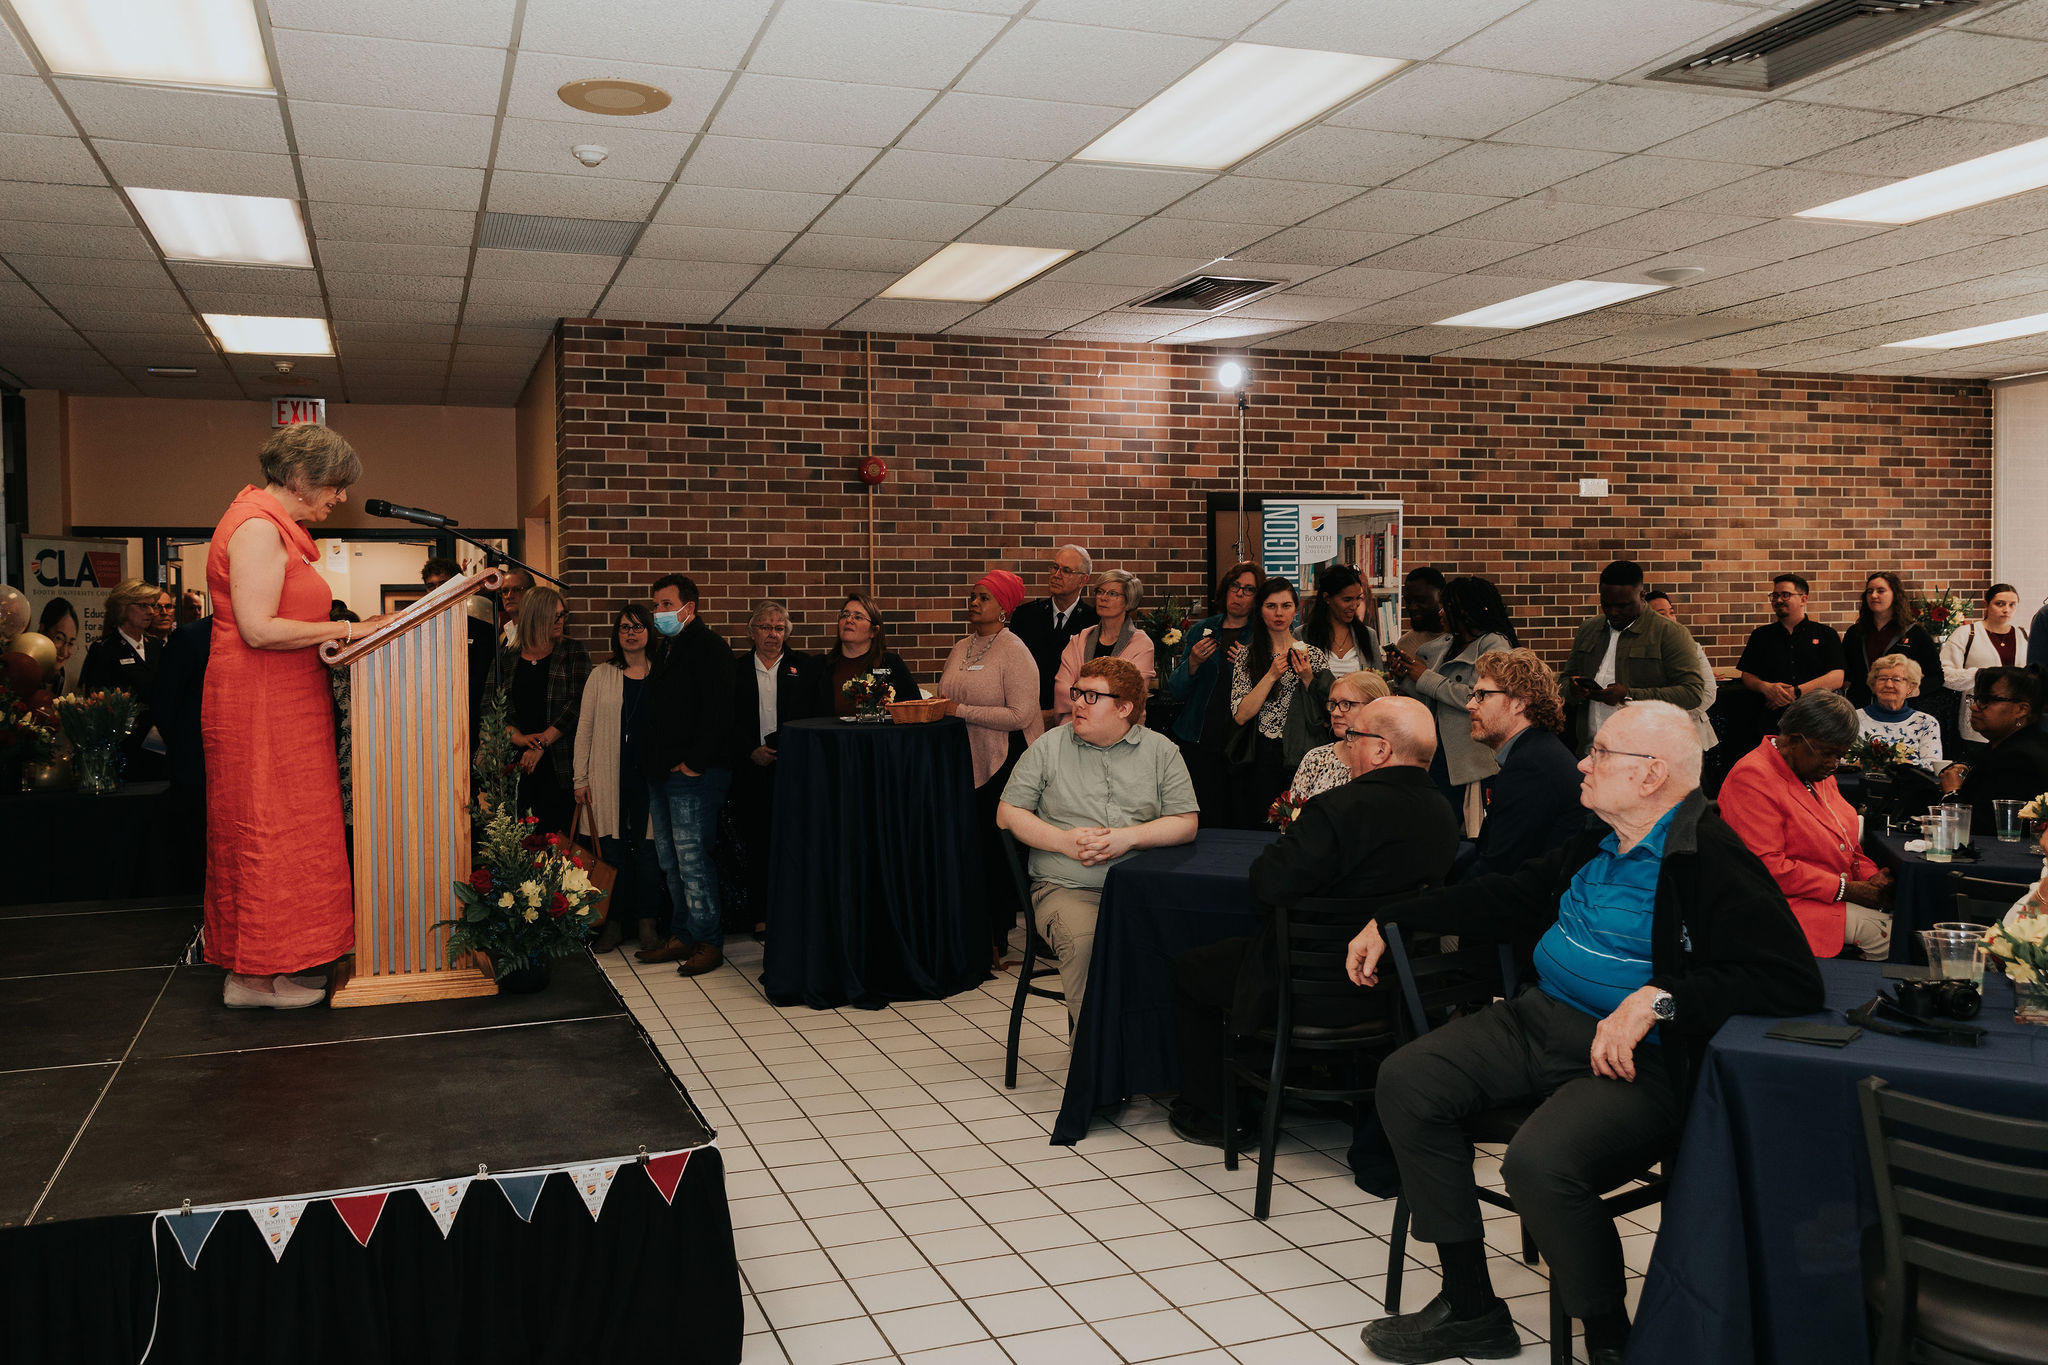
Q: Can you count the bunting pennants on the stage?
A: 7